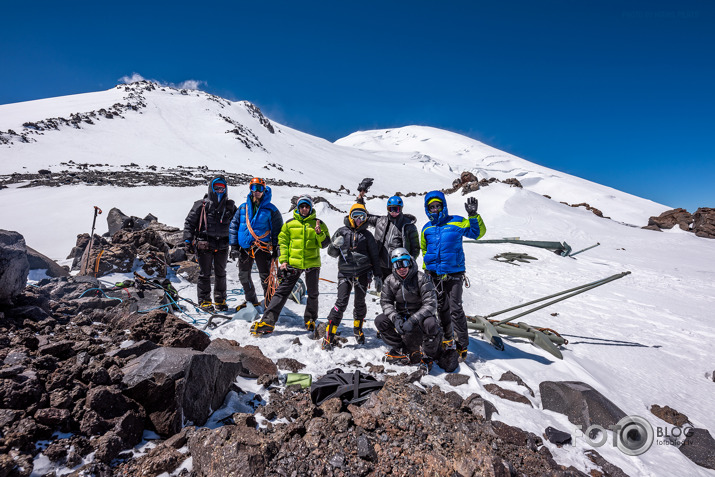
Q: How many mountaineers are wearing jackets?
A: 7